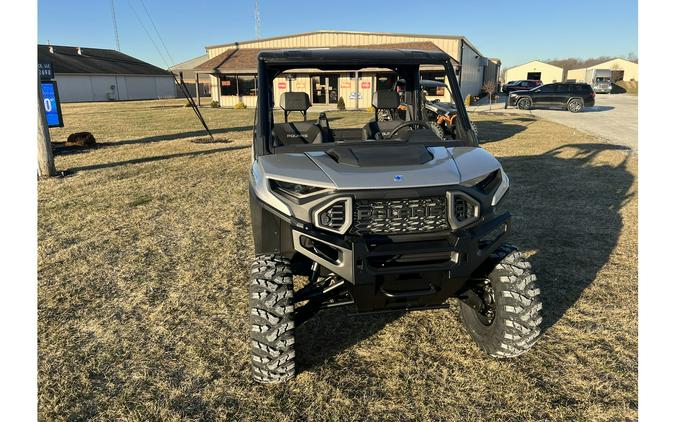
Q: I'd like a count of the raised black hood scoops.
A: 1